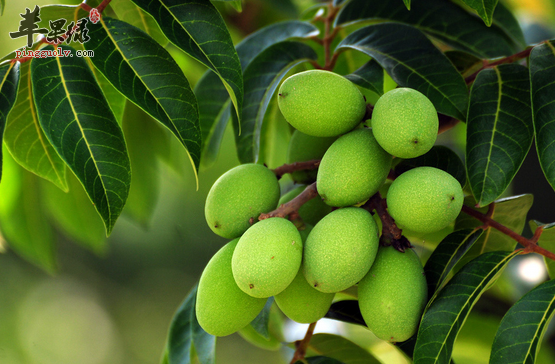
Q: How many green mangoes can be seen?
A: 12